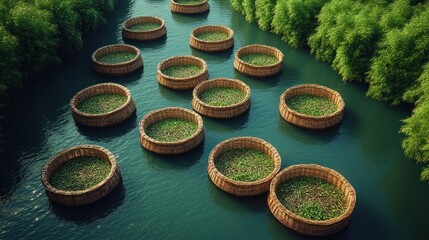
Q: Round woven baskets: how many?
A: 13